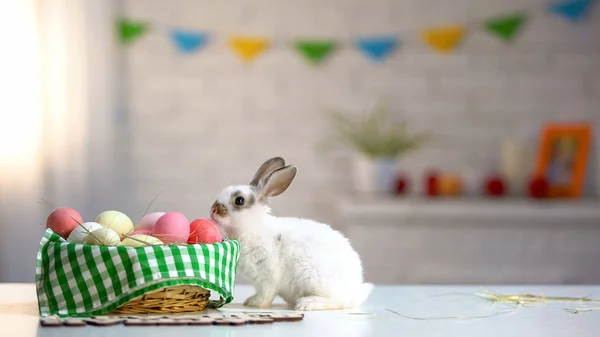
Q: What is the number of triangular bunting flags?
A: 8